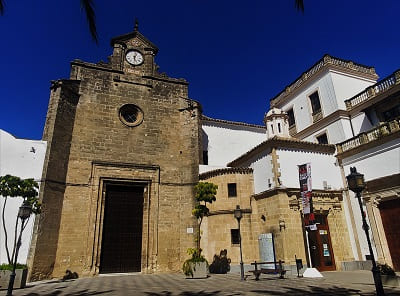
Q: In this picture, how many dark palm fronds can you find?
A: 3